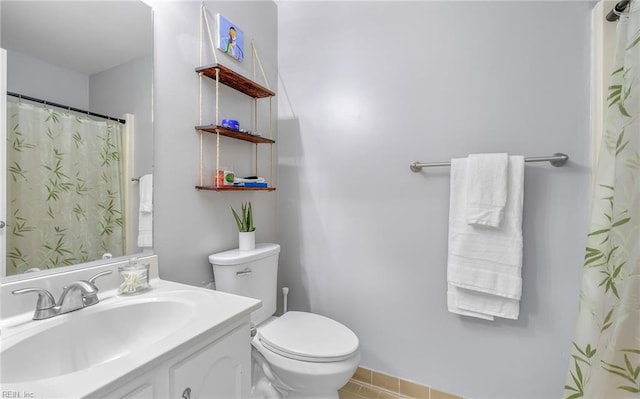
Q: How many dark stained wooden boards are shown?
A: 3